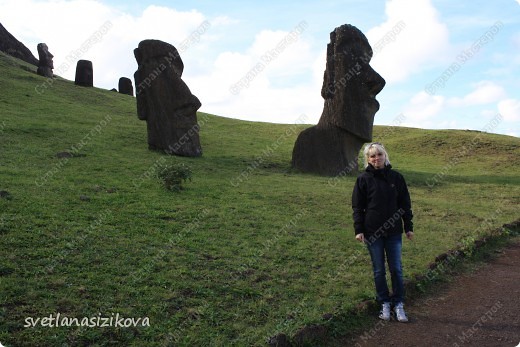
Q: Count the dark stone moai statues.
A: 5